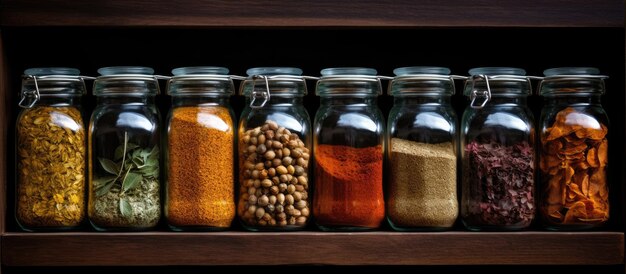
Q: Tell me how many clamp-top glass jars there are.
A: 8